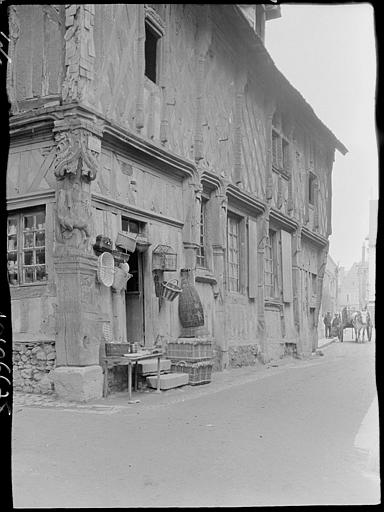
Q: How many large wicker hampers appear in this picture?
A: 2